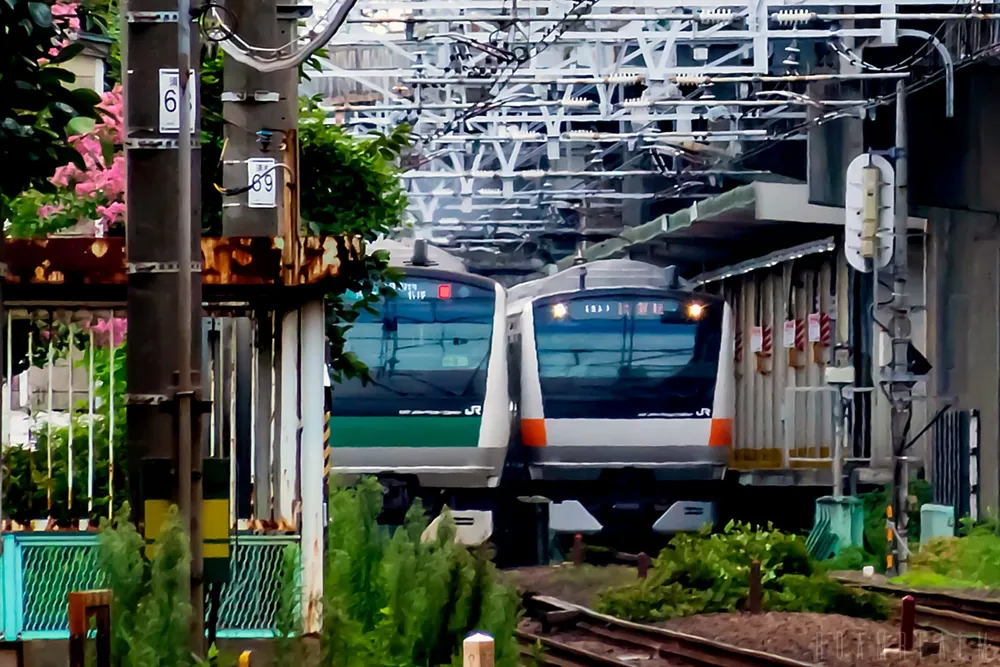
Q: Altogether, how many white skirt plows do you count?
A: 3